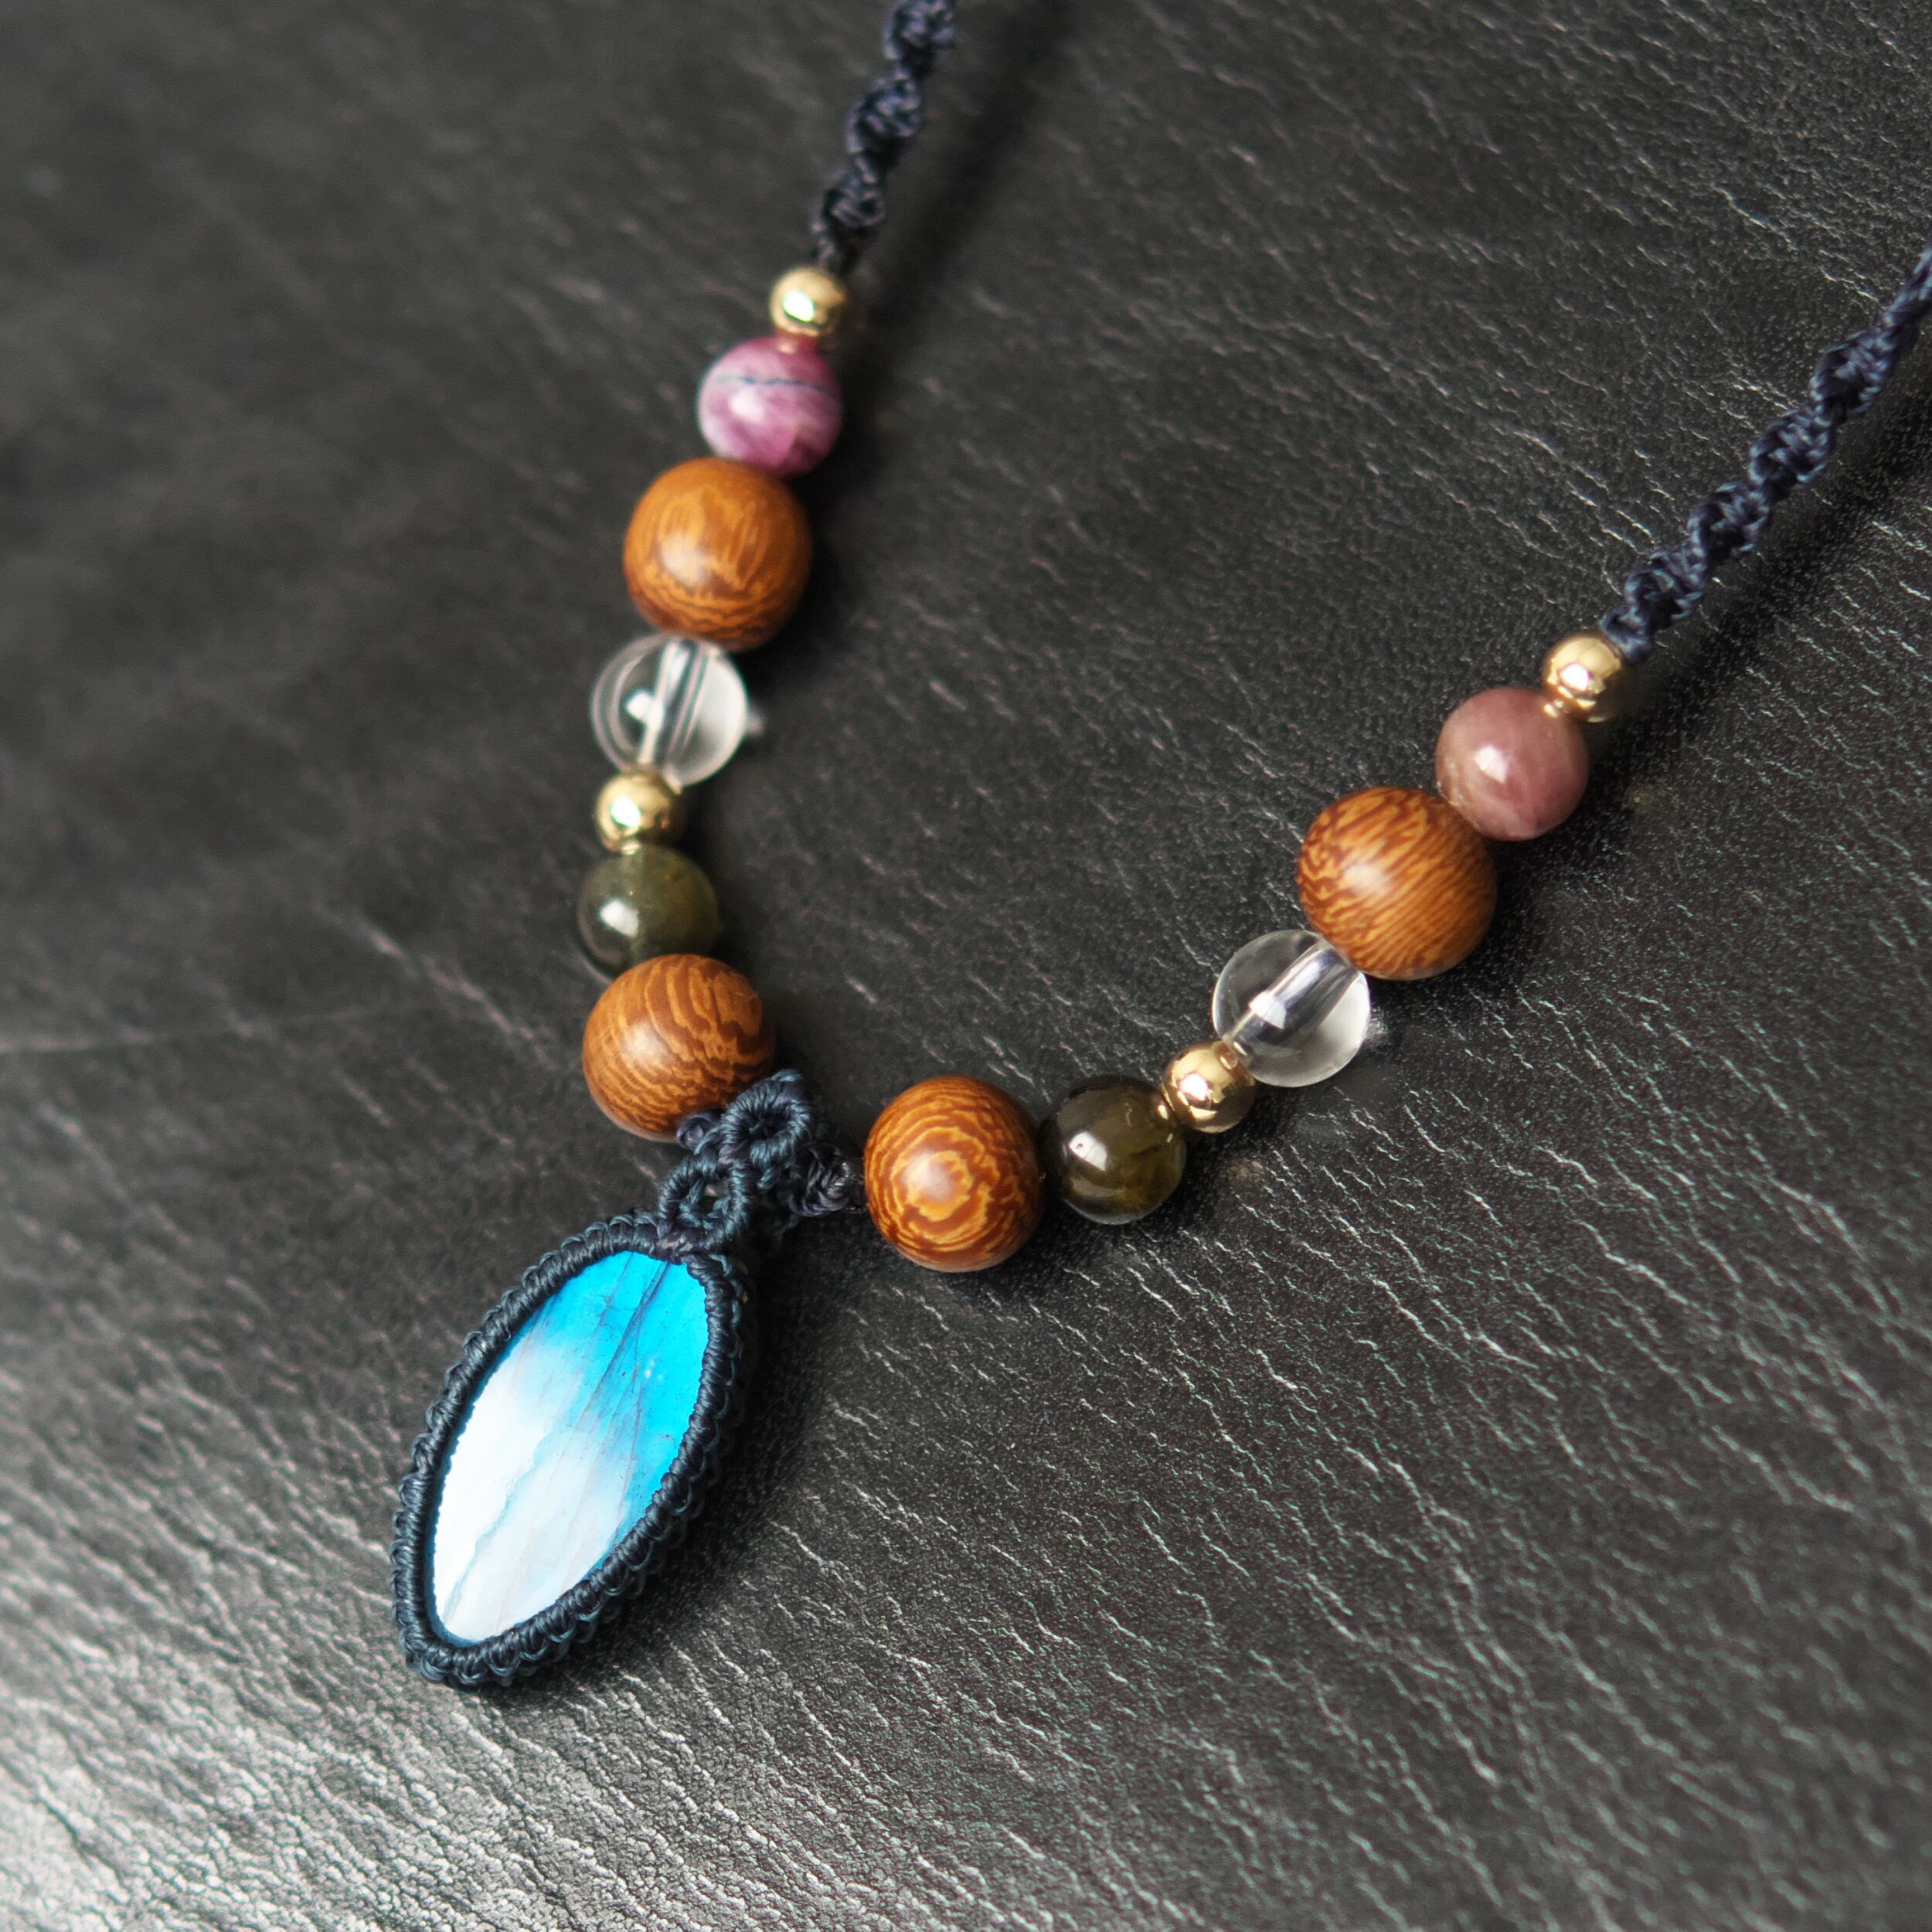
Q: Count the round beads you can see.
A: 14